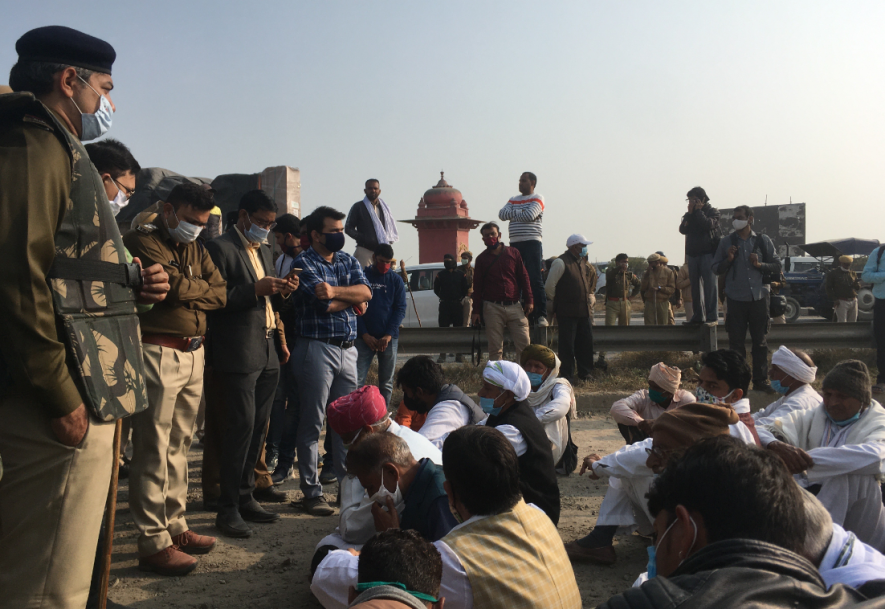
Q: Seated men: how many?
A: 14